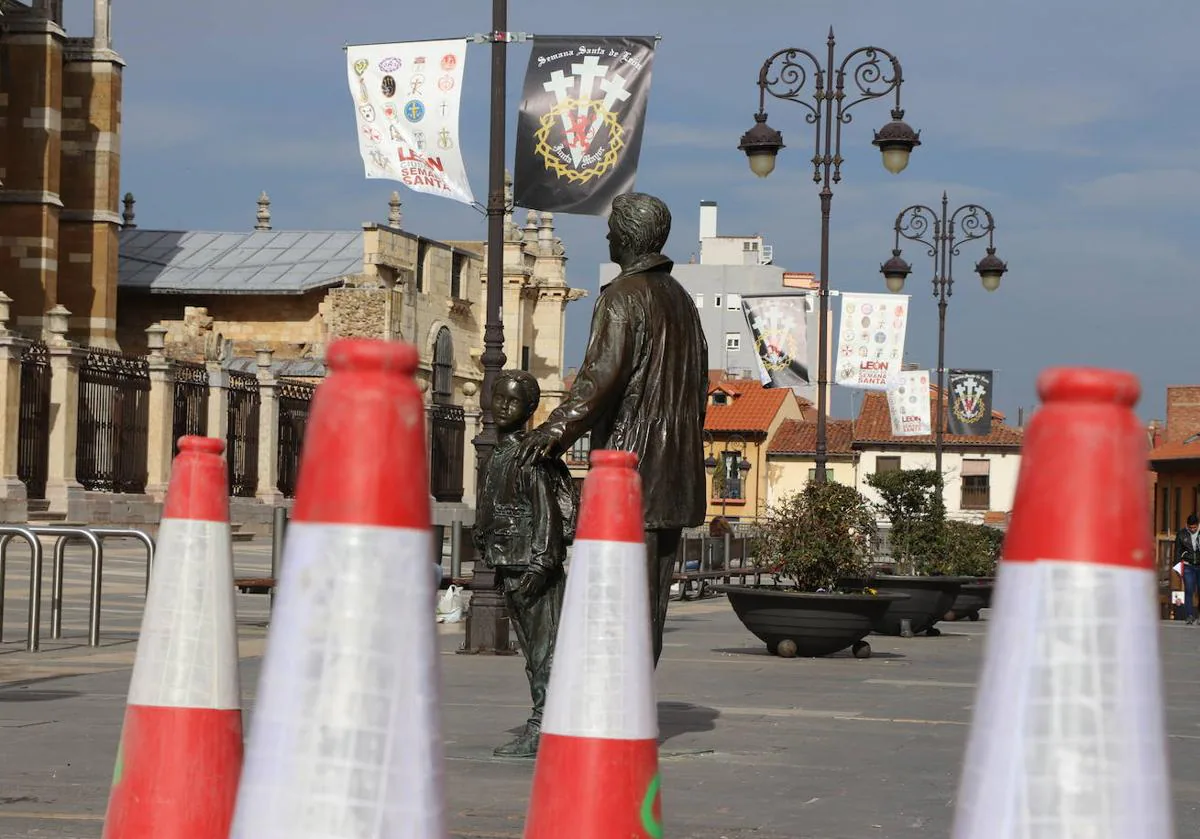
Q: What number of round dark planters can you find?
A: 3